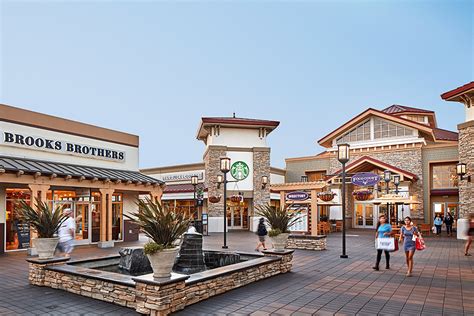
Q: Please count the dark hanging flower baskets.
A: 4